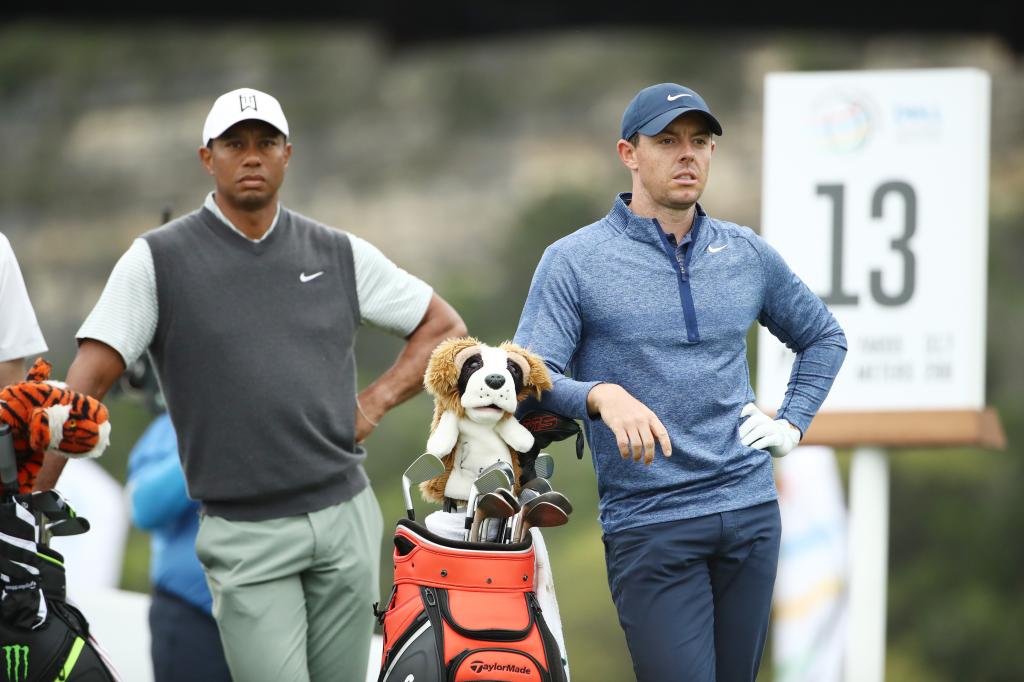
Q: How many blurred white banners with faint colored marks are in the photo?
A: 1